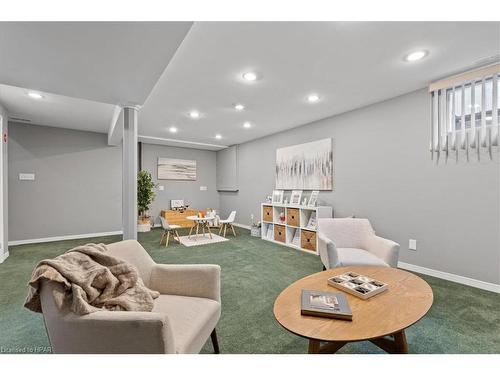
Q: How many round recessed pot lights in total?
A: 9